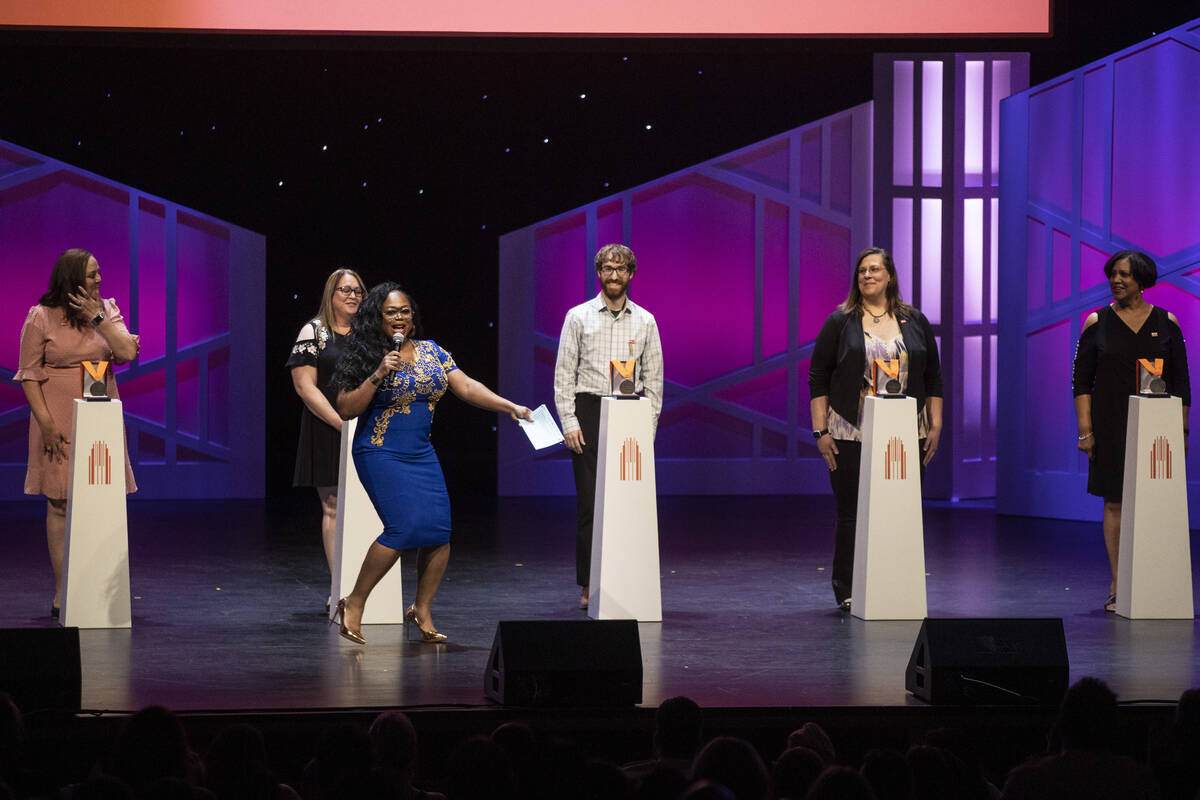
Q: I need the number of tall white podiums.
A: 5